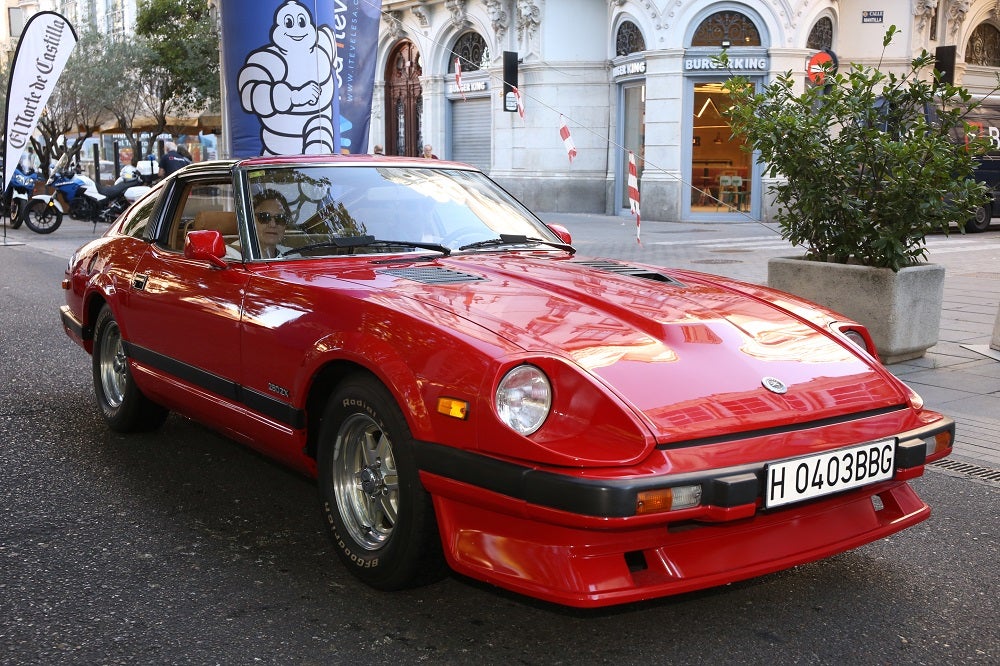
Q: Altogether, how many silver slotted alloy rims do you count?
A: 2